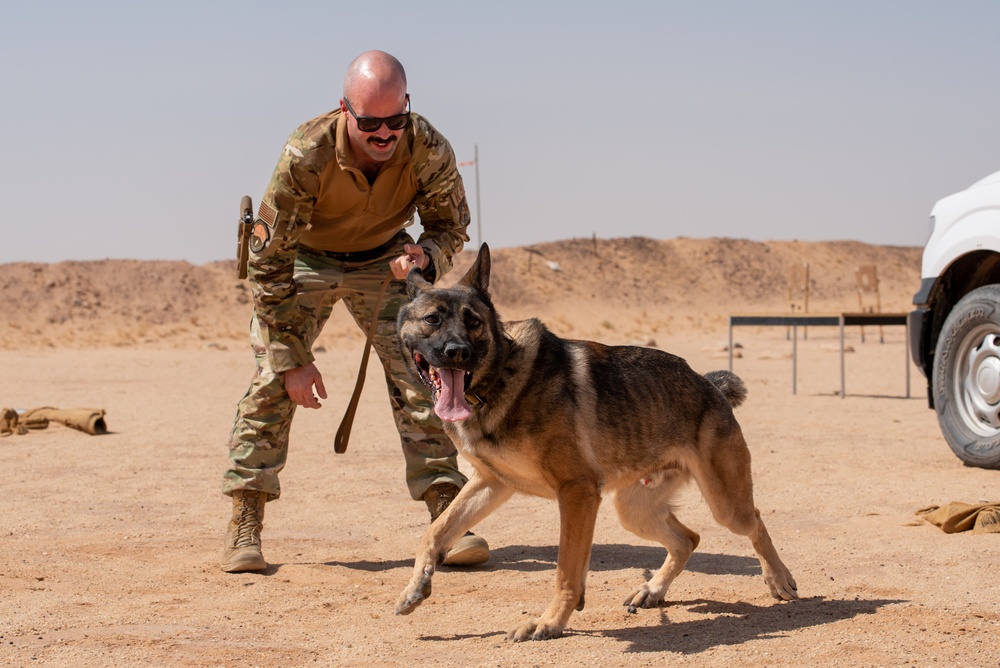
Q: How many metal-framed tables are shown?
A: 1